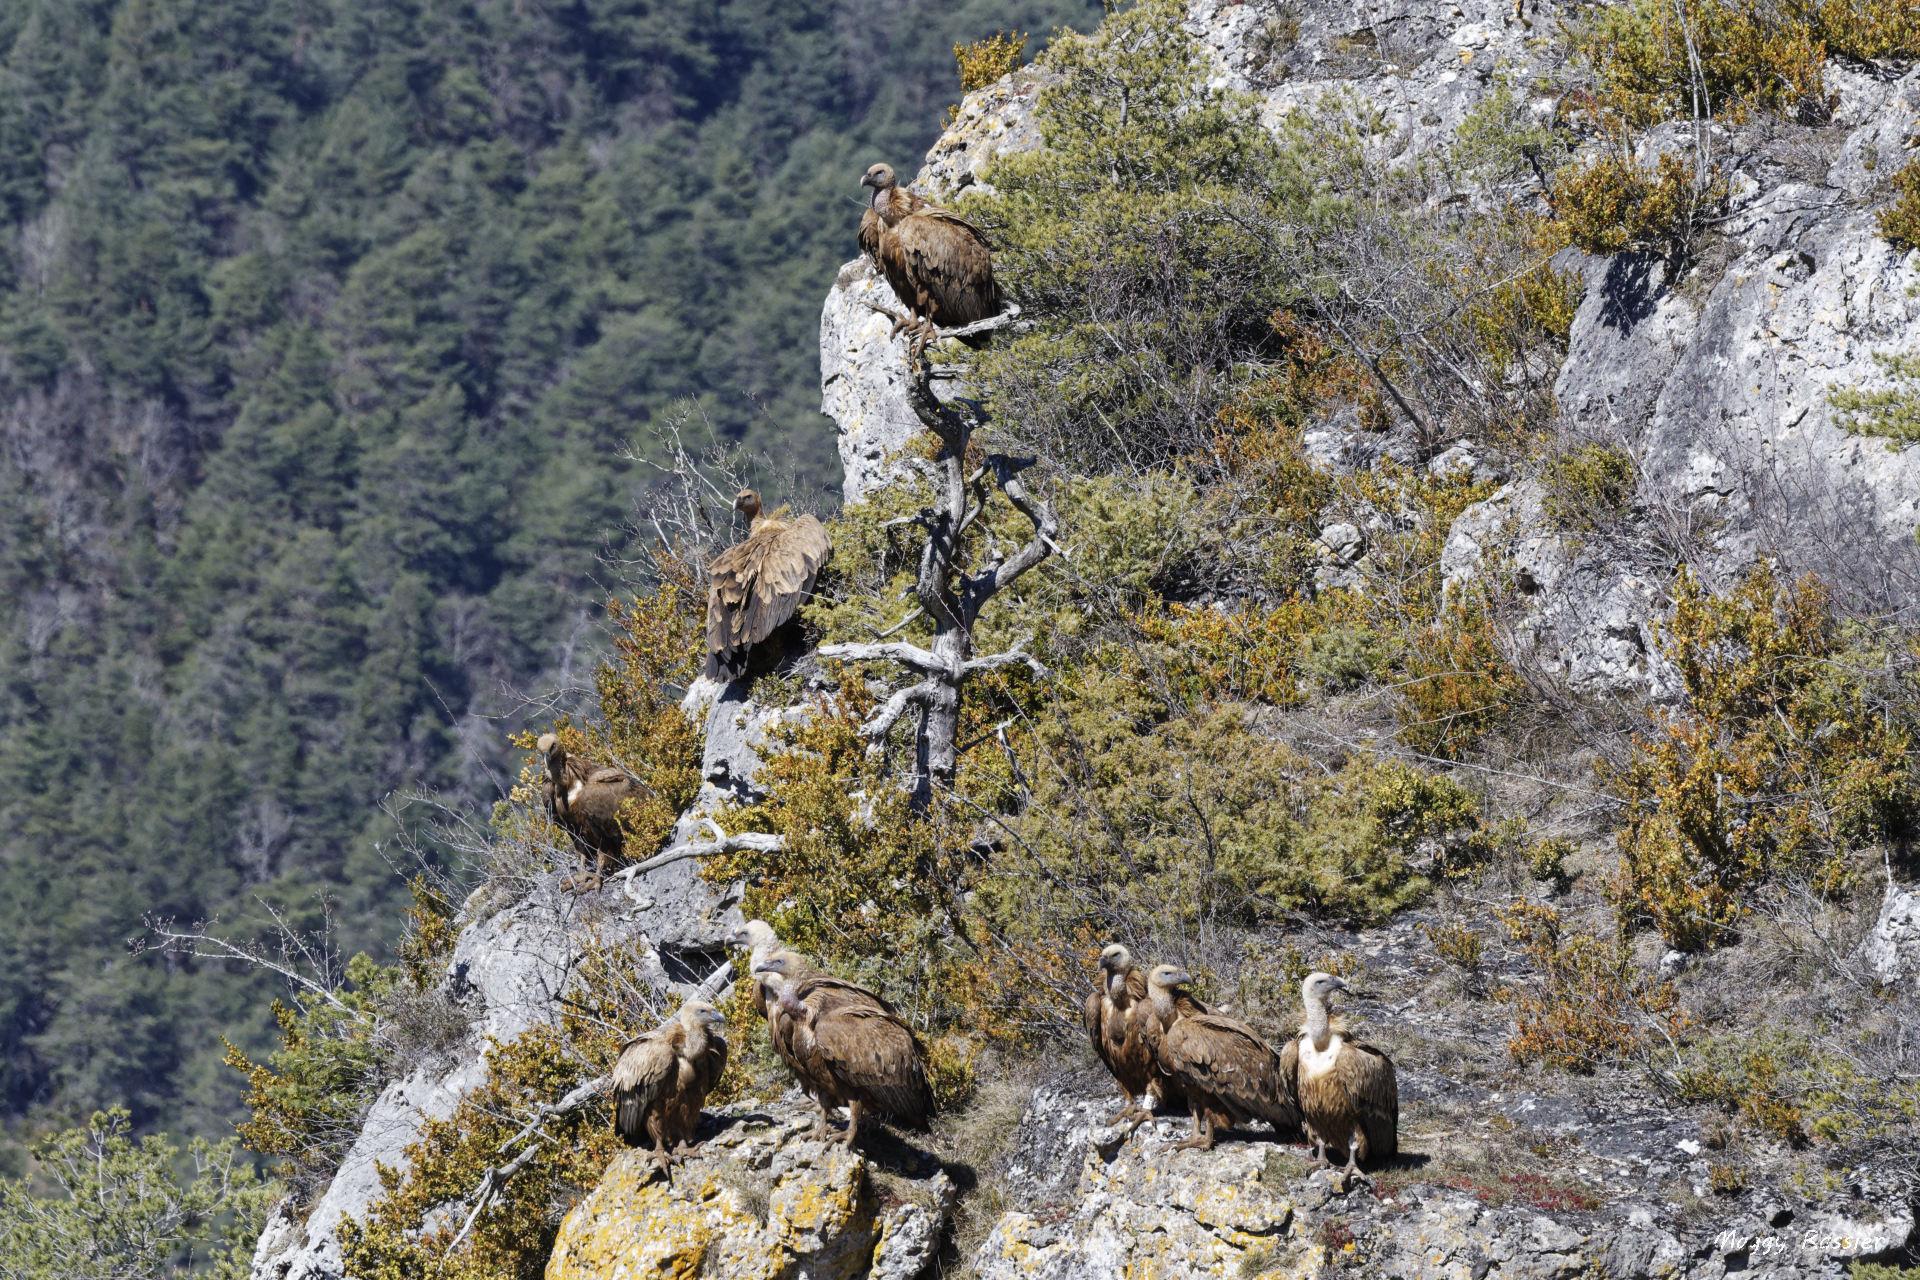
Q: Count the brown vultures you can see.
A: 9